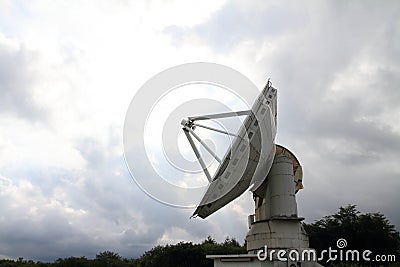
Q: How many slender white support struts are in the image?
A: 4